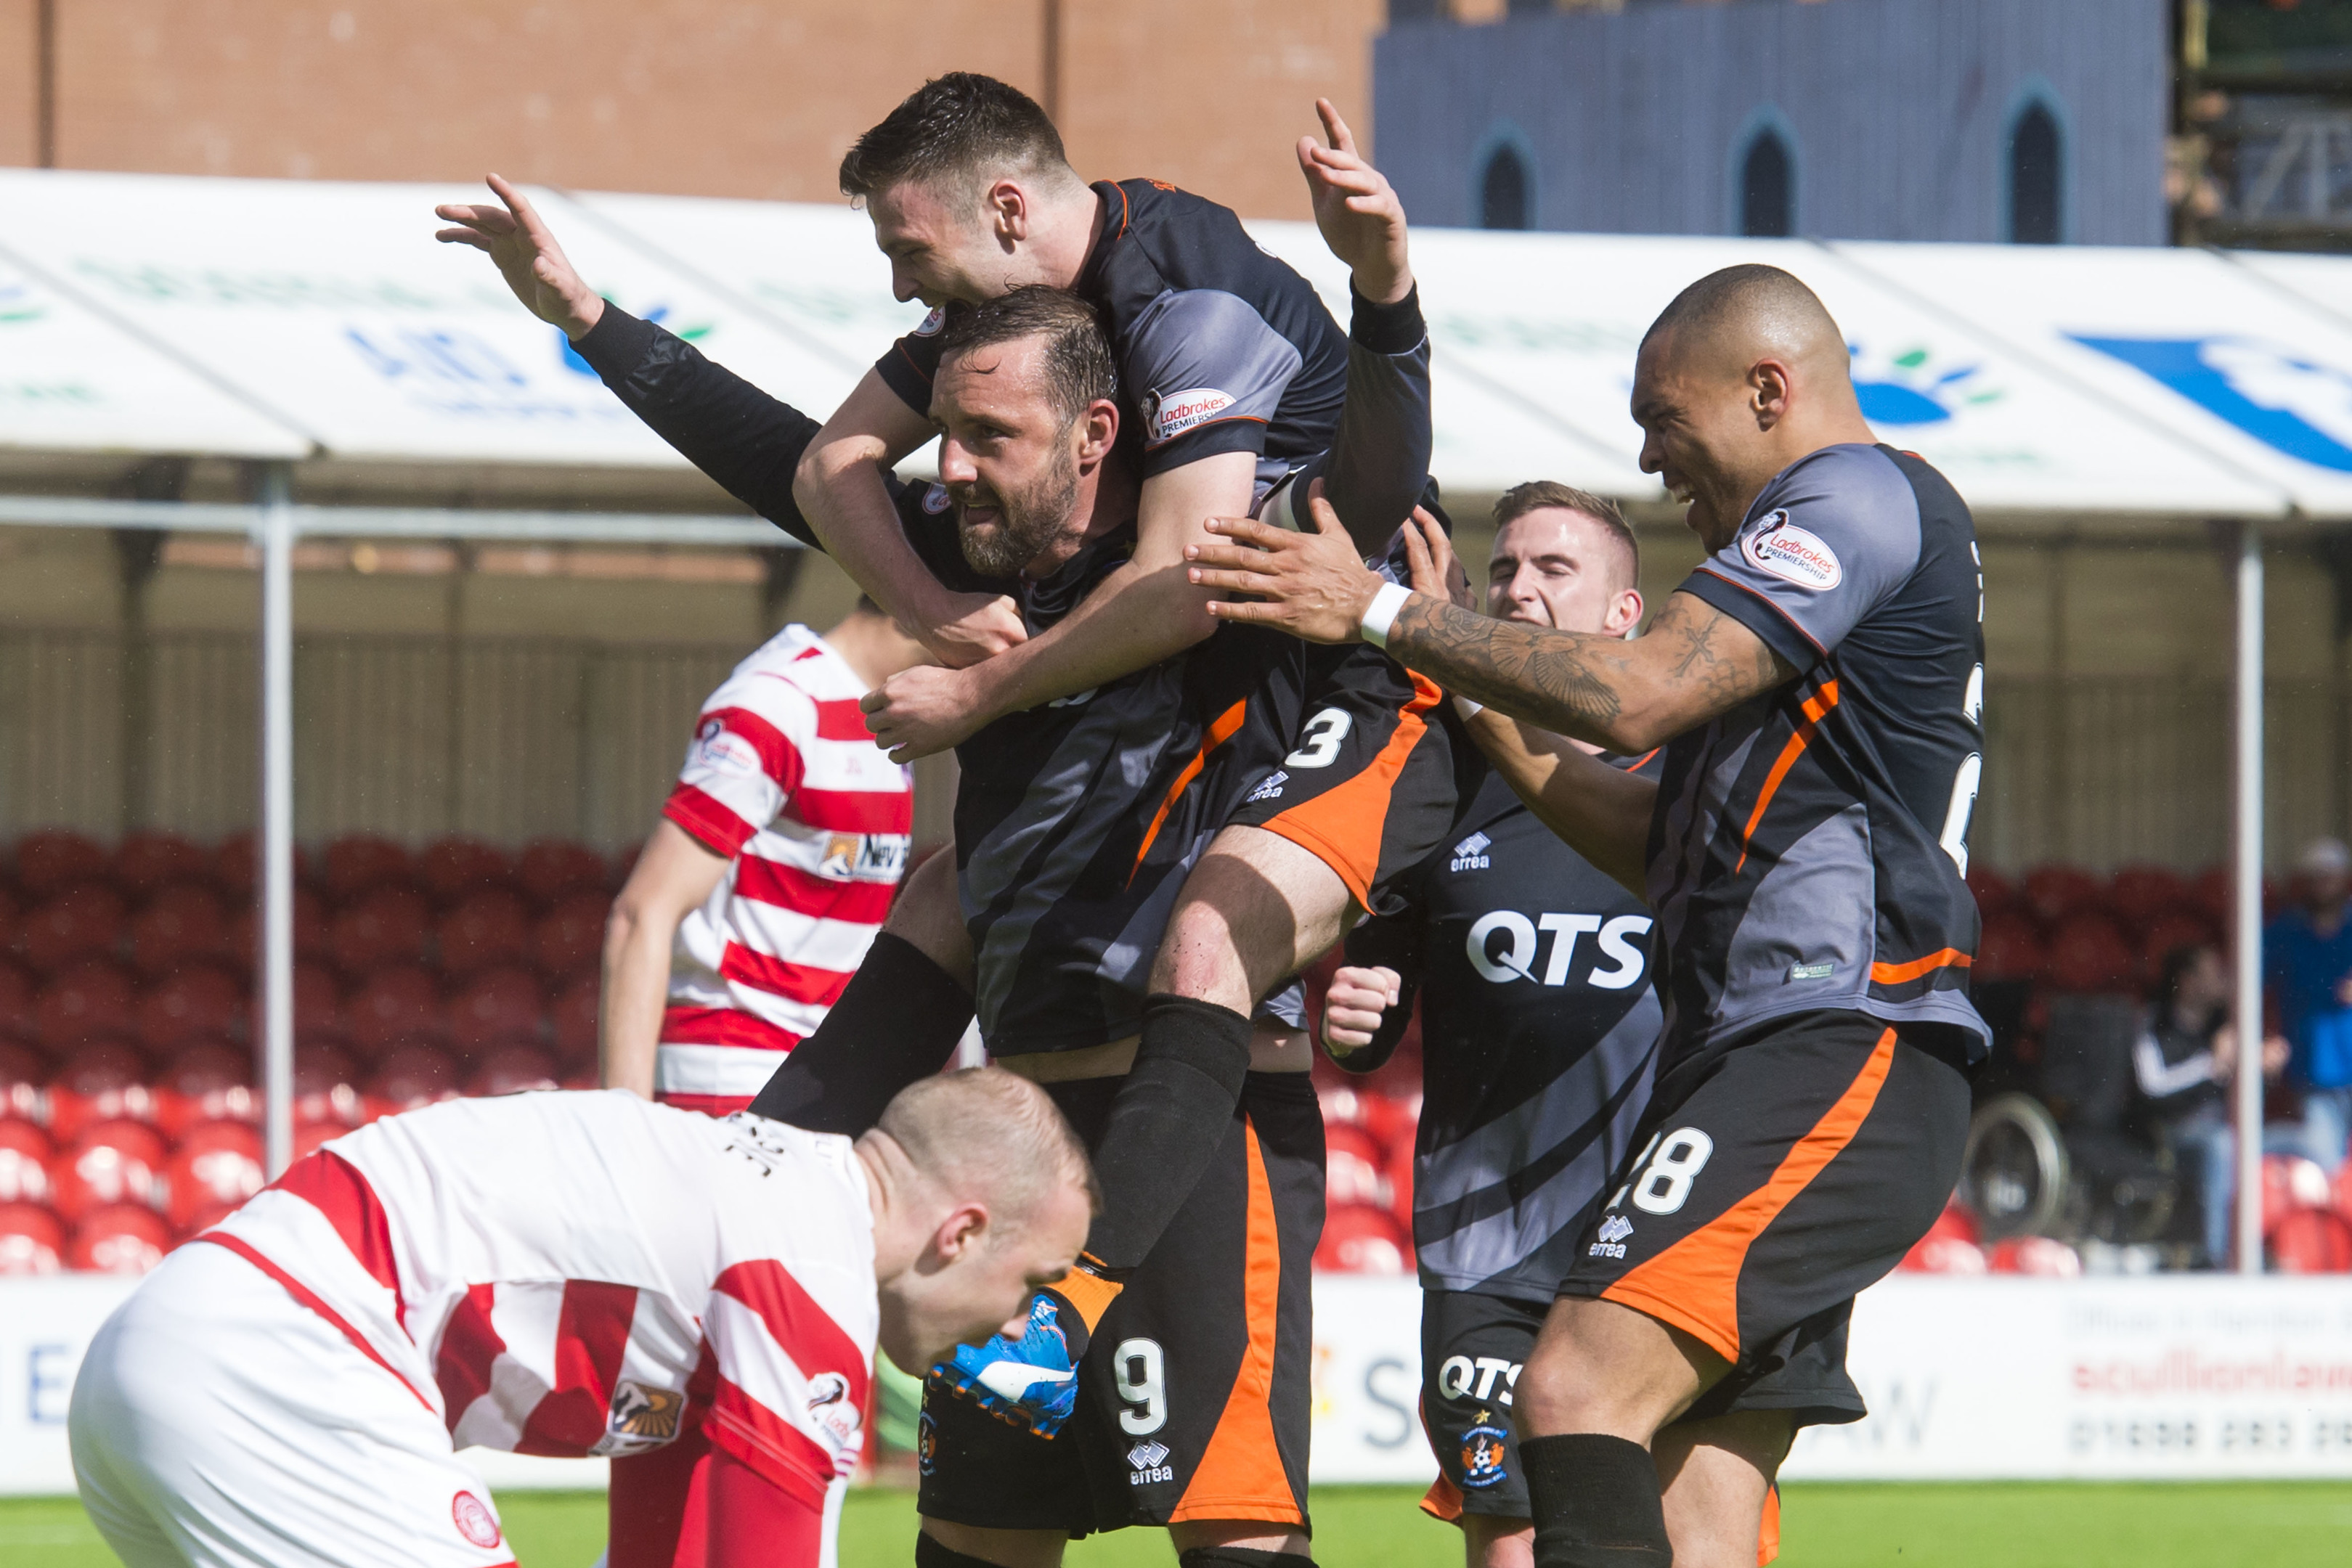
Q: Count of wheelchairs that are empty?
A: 1